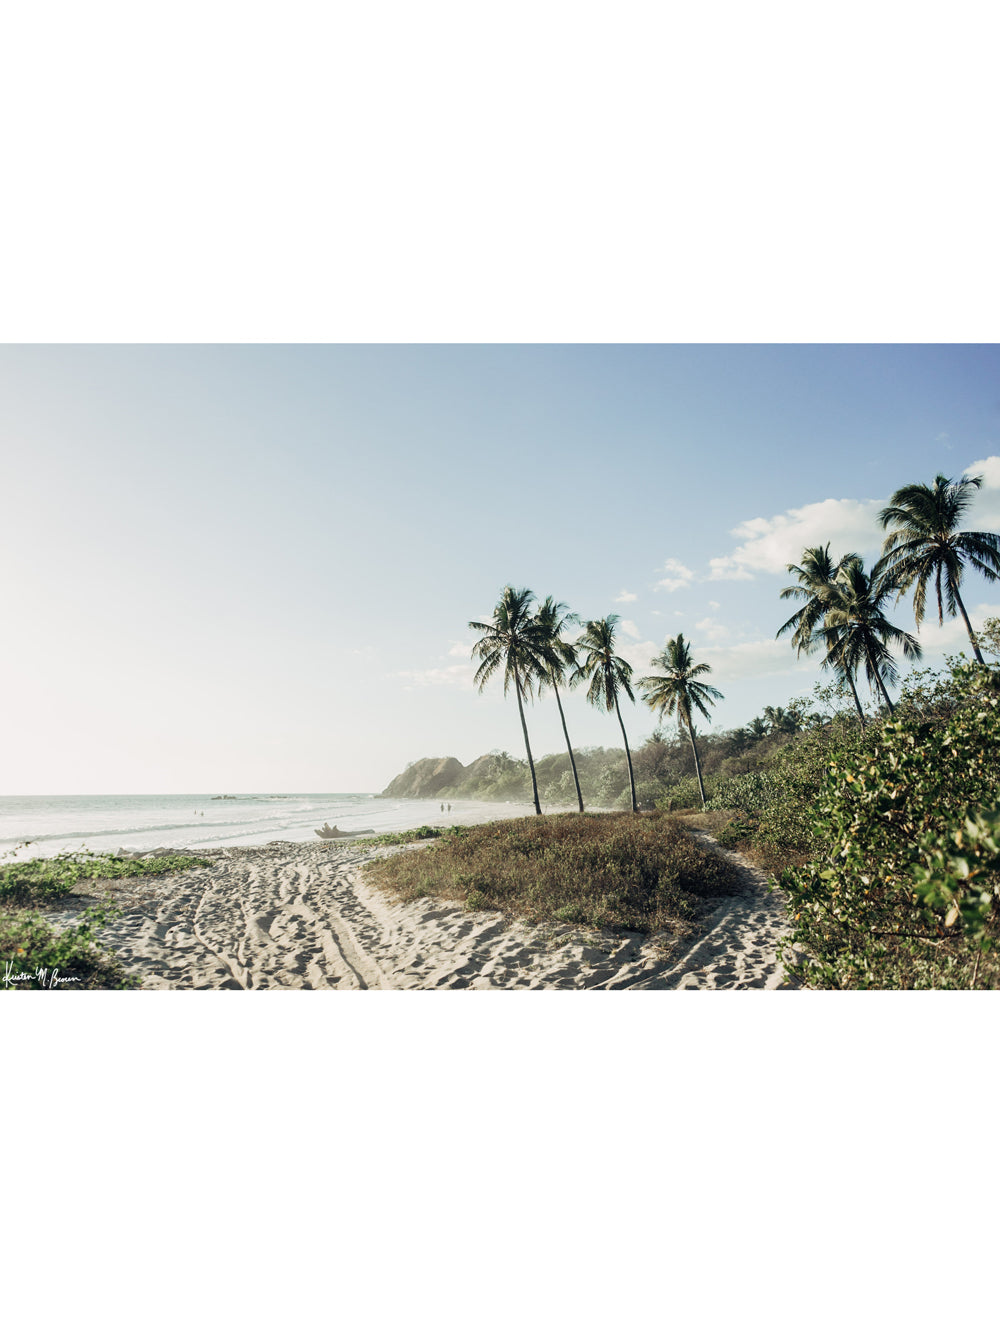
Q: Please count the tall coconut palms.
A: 7